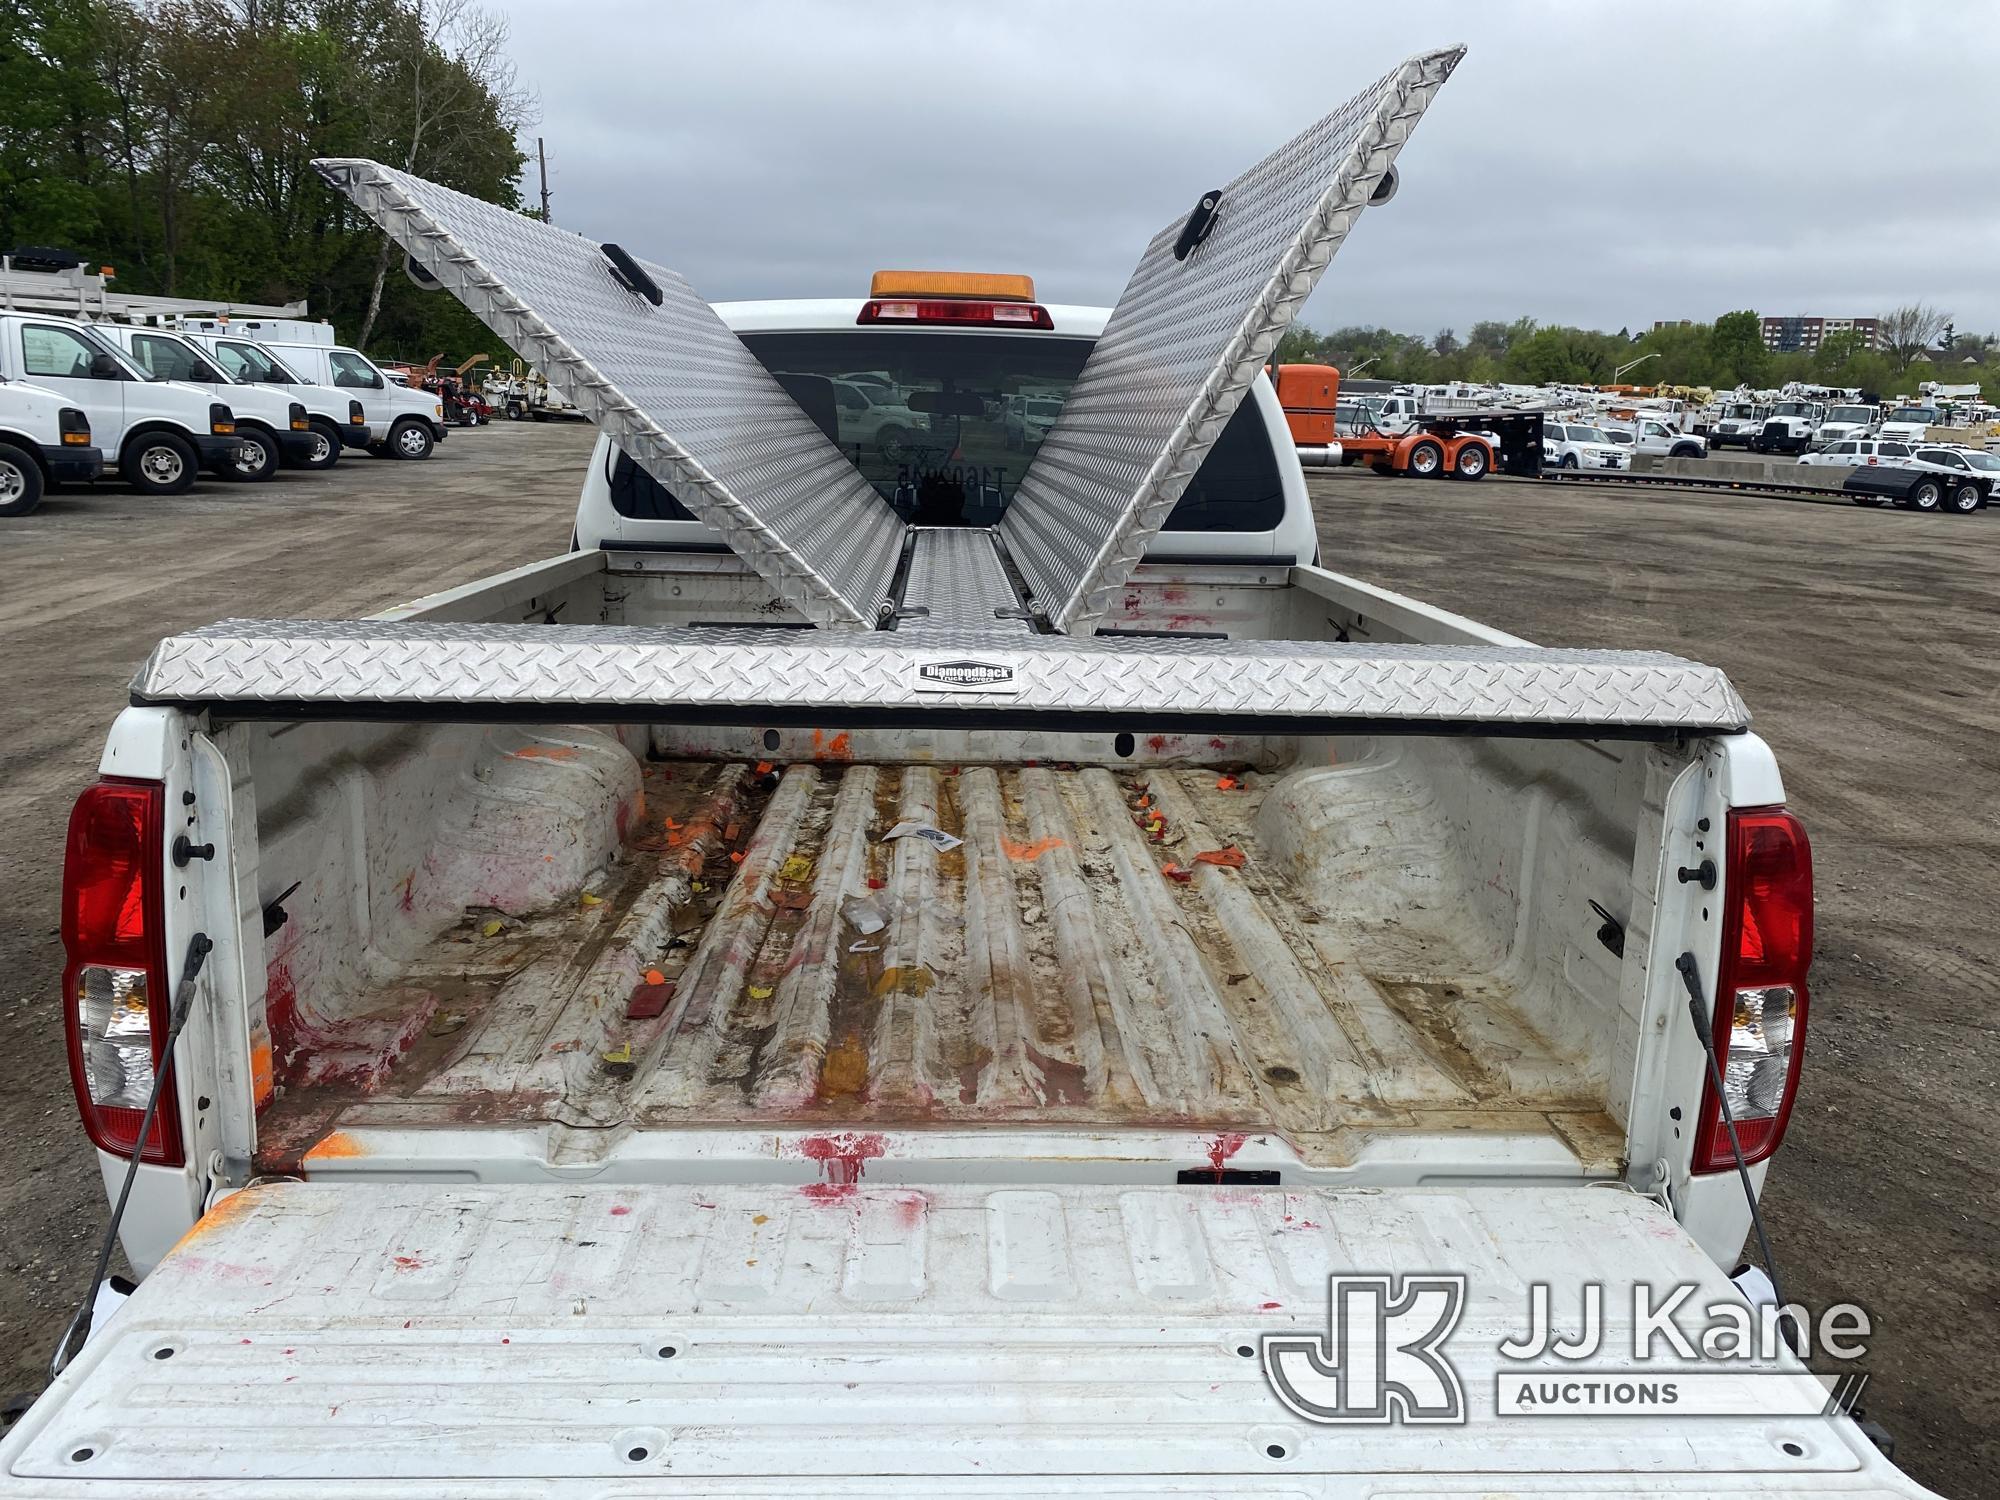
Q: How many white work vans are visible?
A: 5